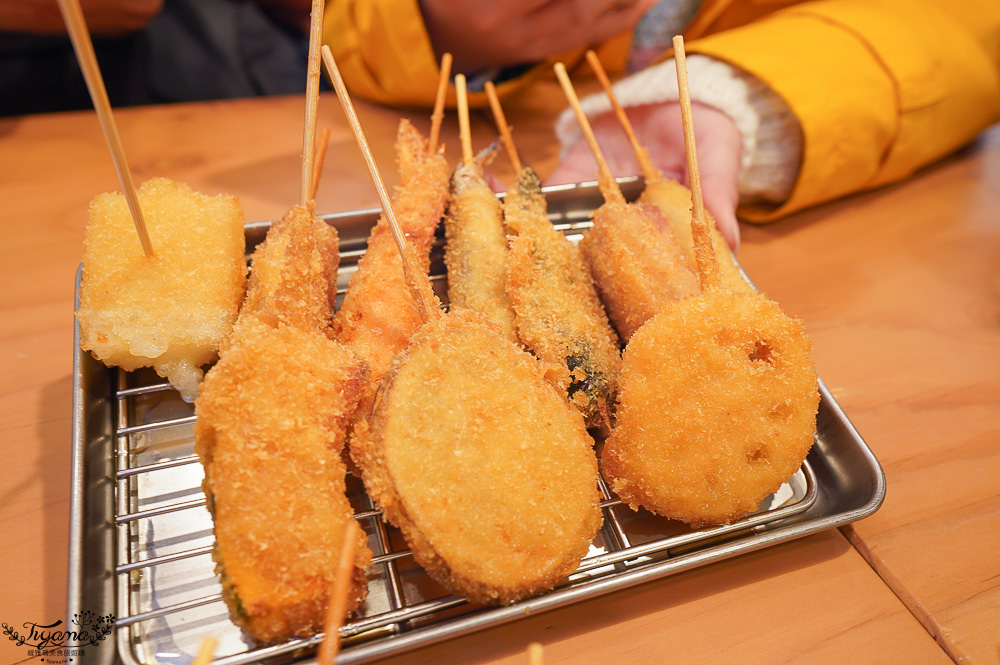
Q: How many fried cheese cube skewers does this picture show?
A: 1